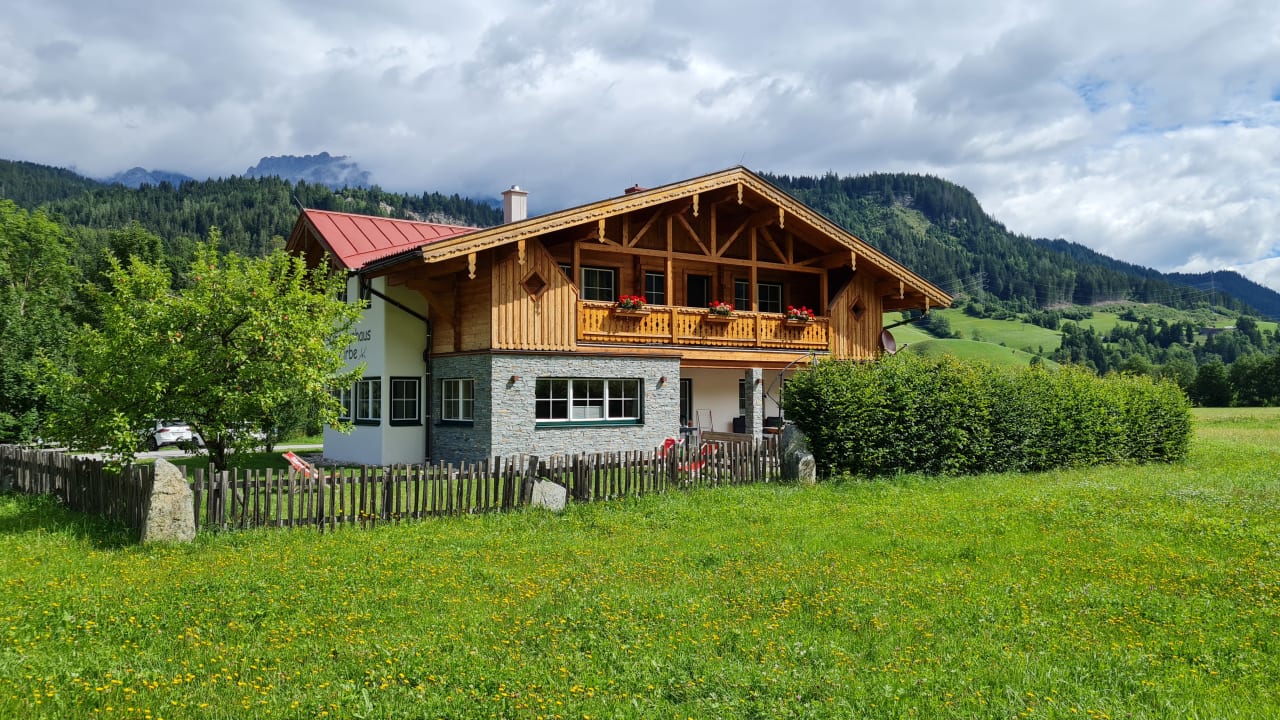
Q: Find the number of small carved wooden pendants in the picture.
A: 9